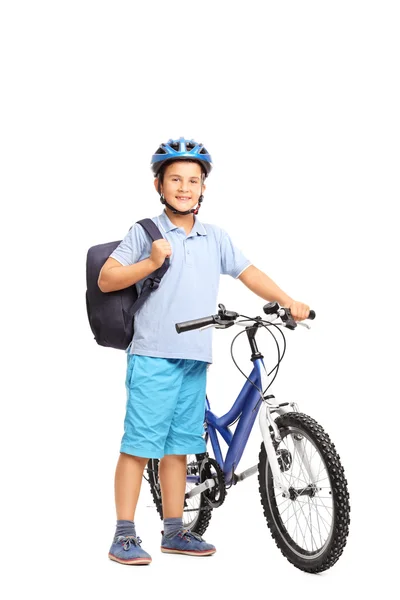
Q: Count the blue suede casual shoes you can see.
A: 2